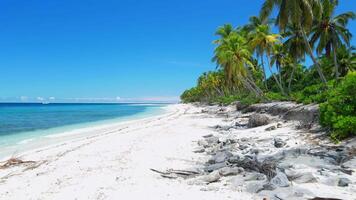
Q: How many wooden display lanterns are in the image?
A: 0